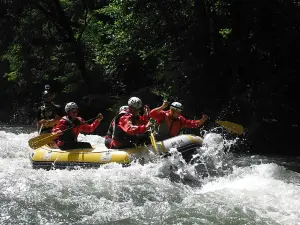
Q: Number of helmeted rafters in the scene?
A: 5